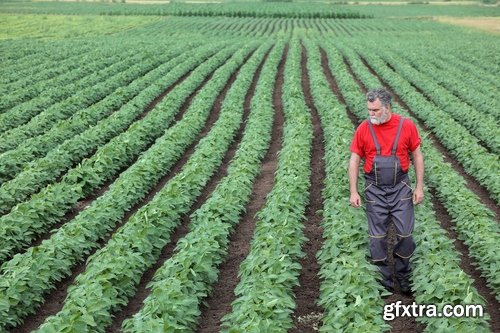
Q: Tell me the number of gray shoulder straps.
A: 2